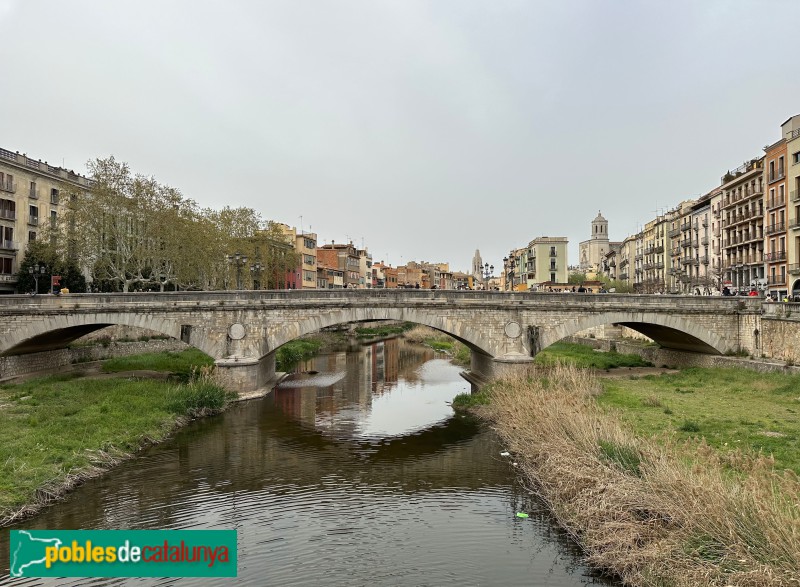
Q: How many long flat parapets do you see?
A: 1